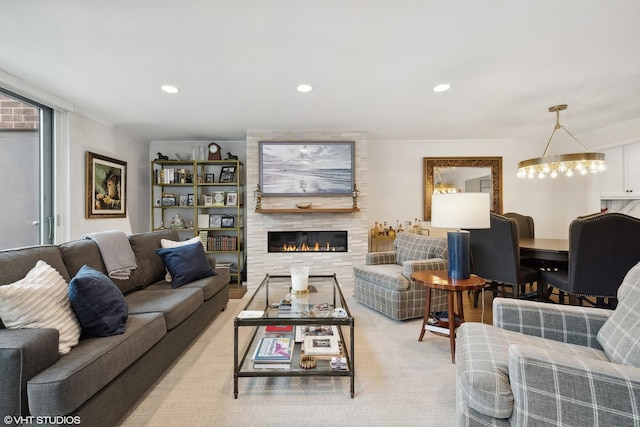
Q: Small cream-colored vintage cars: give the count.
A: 0